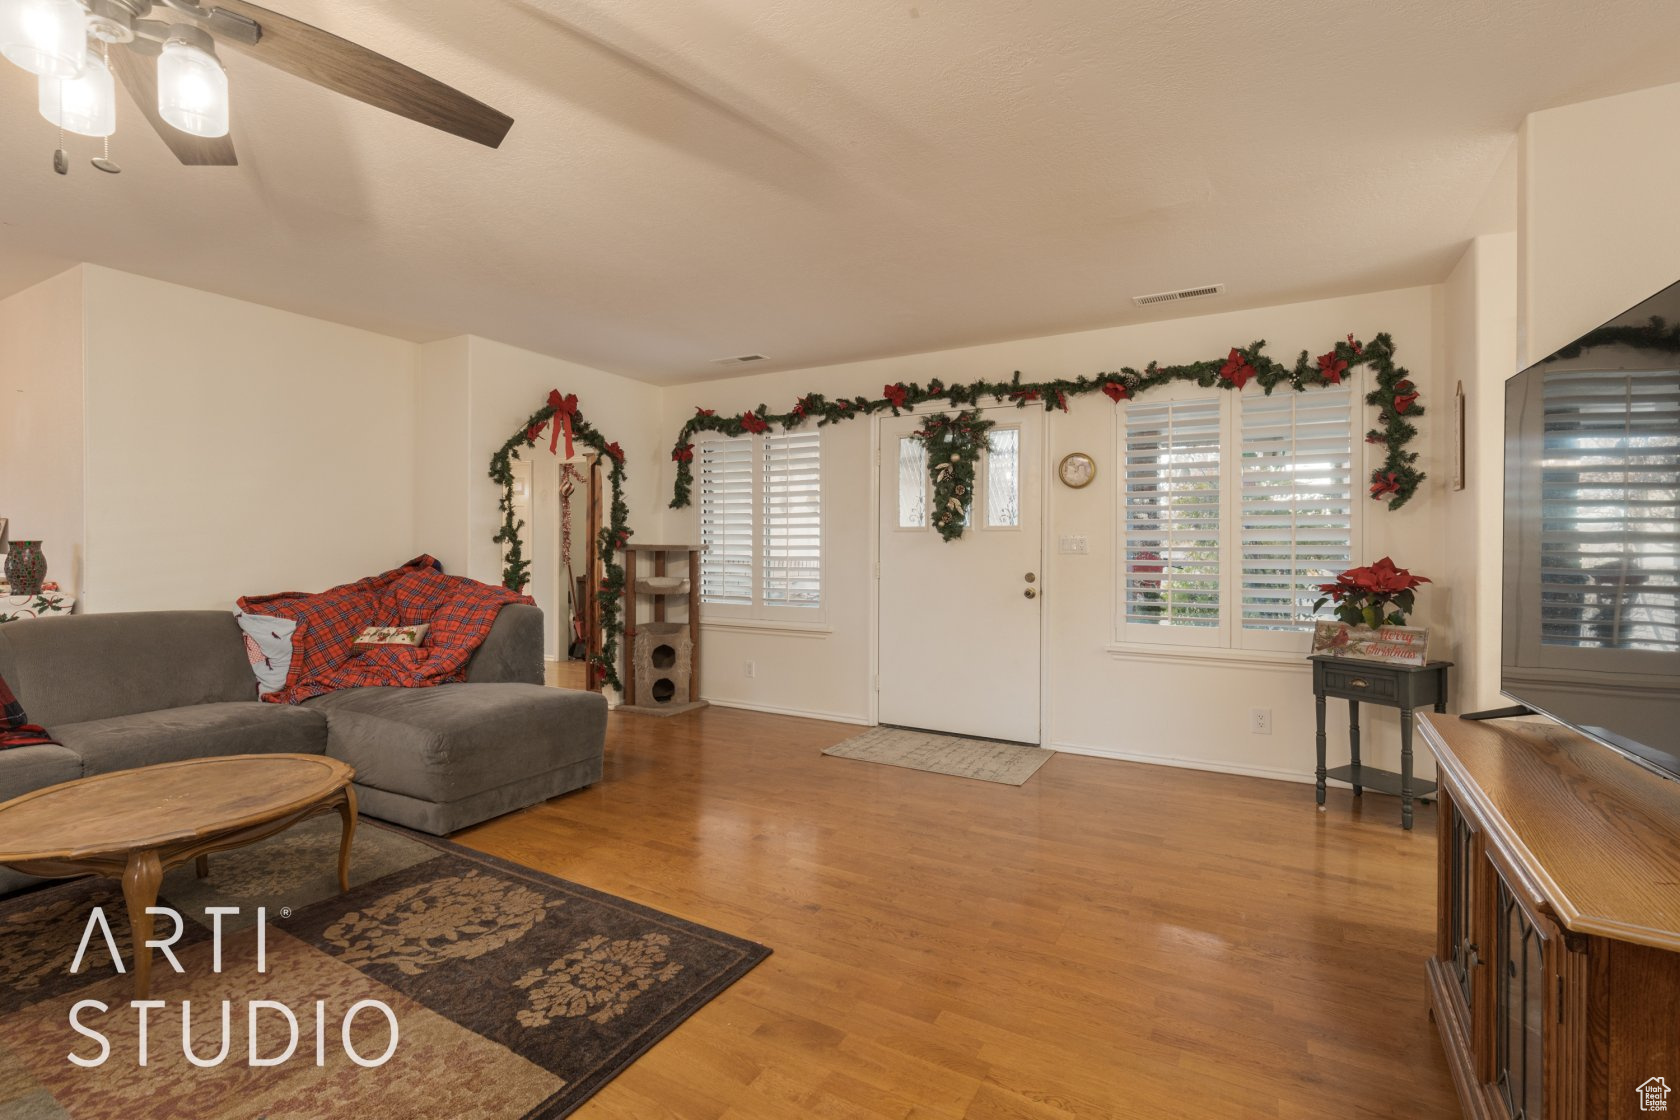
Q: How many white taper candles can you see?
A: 0